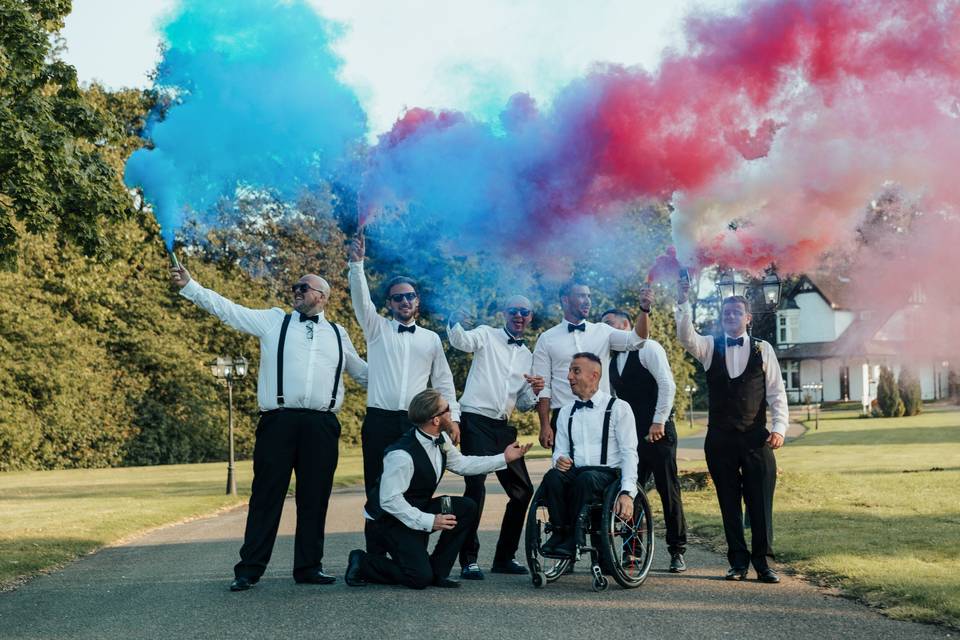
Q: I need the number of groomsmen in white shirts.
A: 8